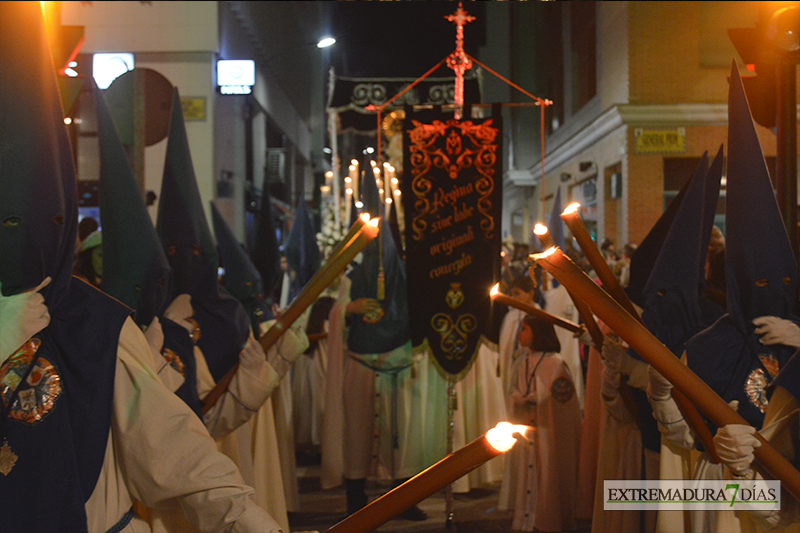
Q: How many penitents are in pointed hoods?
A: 12